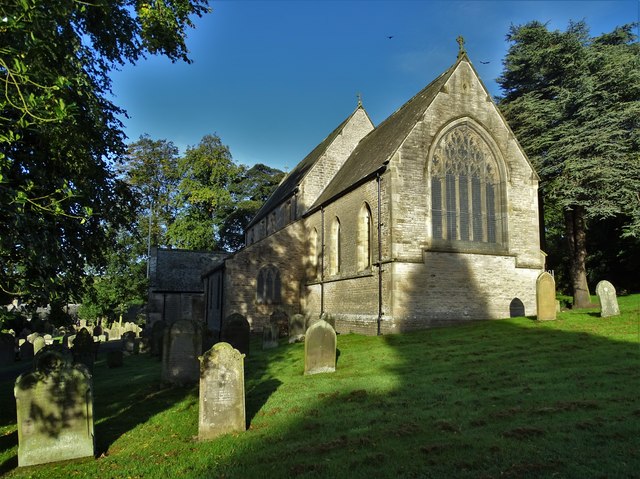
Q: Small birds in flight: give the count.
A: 2